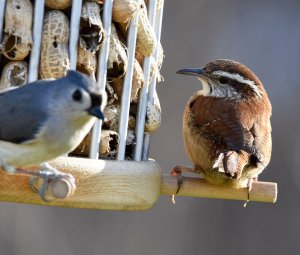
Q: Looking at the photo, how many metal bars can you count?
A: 7